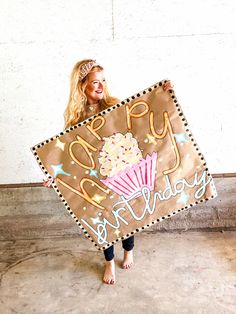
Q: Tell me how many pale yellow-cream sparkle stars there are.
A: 4